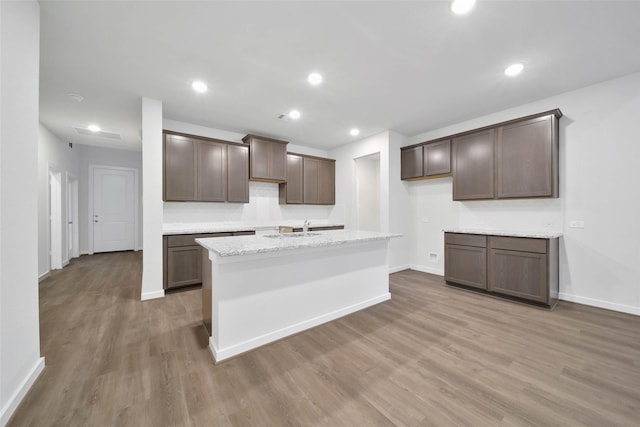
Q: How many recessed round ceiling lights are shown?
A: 7